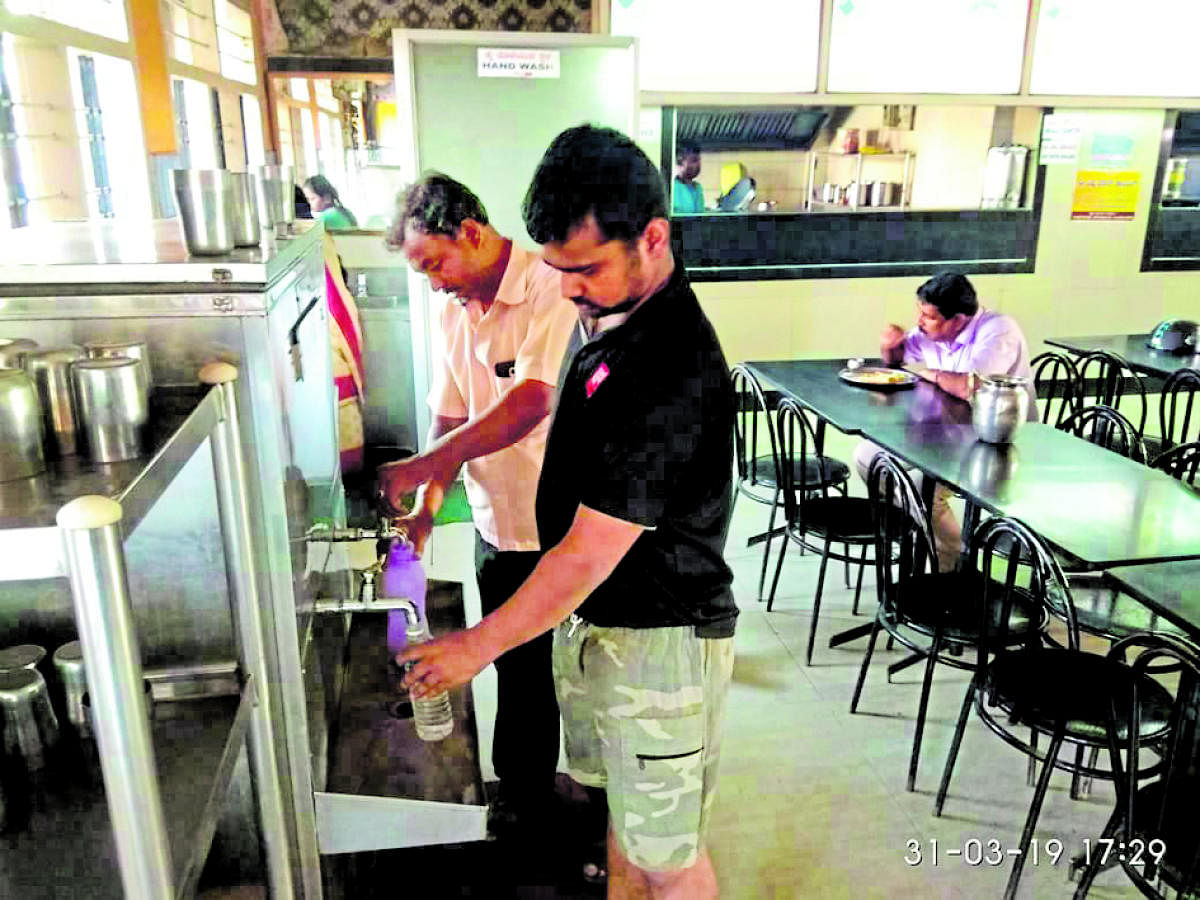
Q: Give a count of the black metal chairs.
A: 10